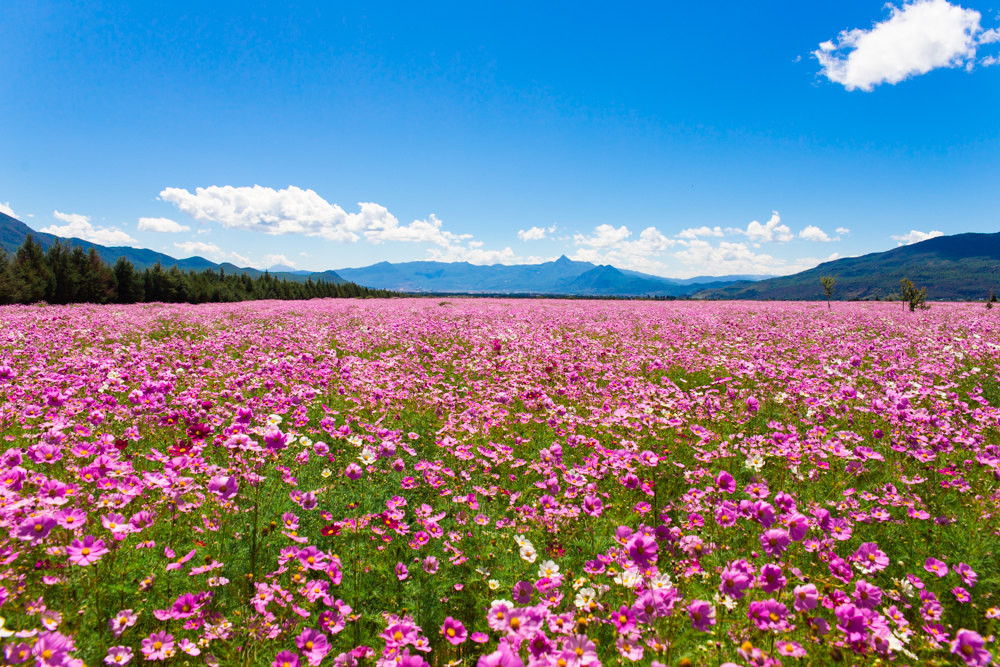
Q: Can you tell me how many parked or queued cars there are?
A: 0